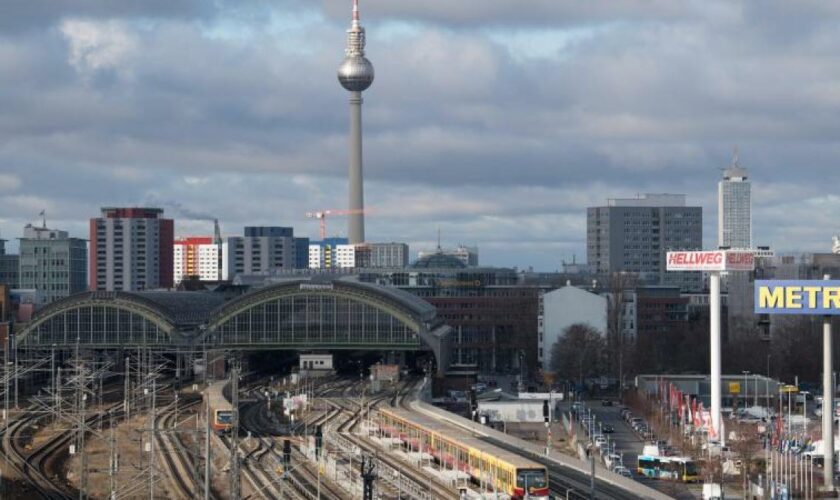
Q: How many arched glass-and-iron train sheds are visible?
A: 2